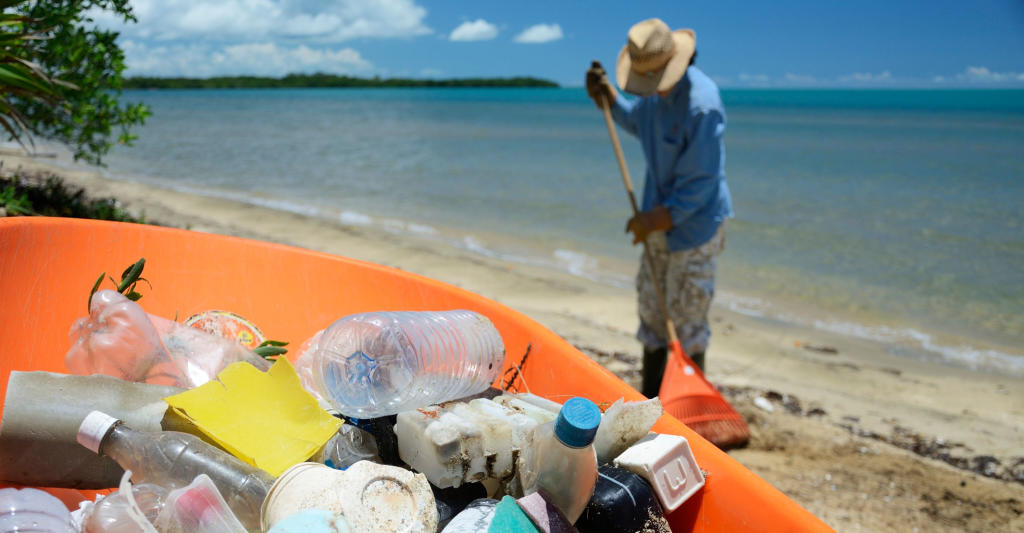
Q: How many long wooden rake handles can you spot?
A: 1